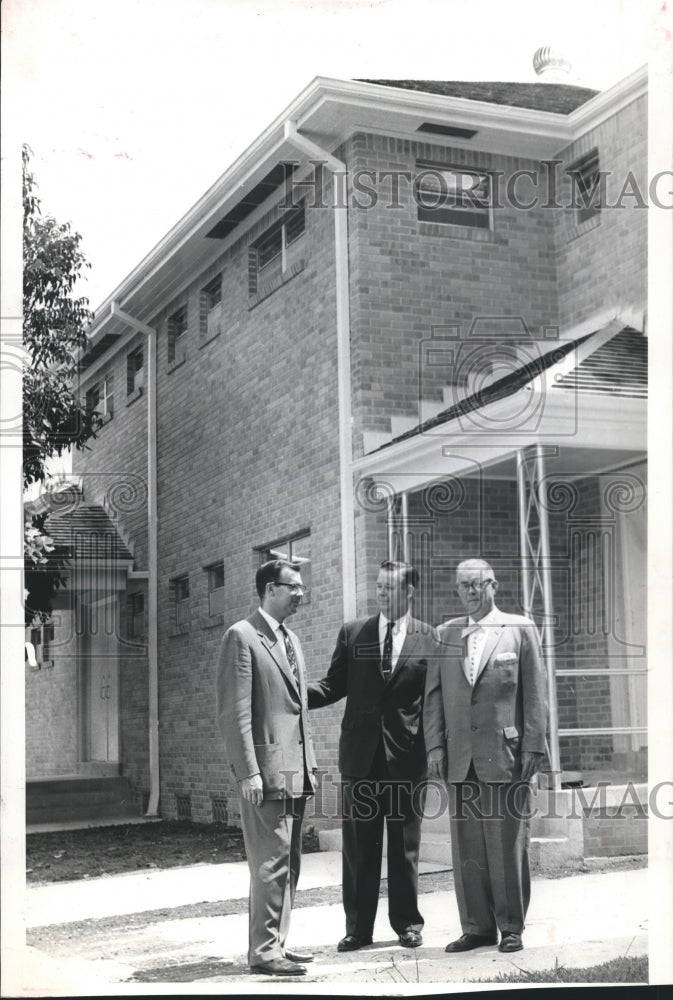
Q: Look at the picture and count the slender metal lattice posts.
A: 2